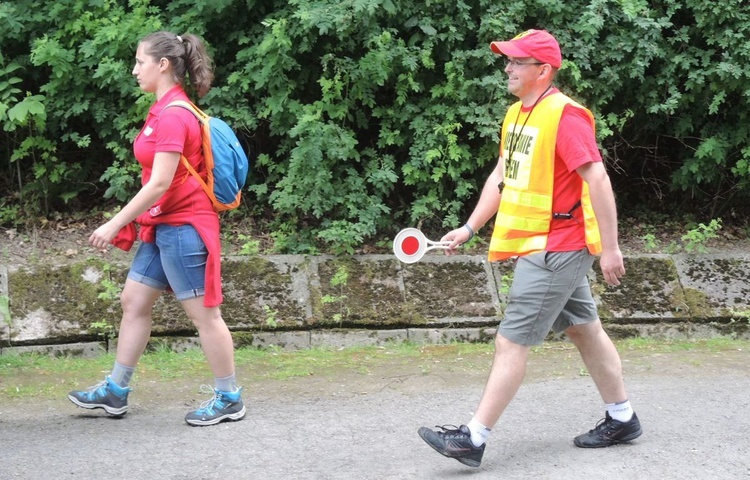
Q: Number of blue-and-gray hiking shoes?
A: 2